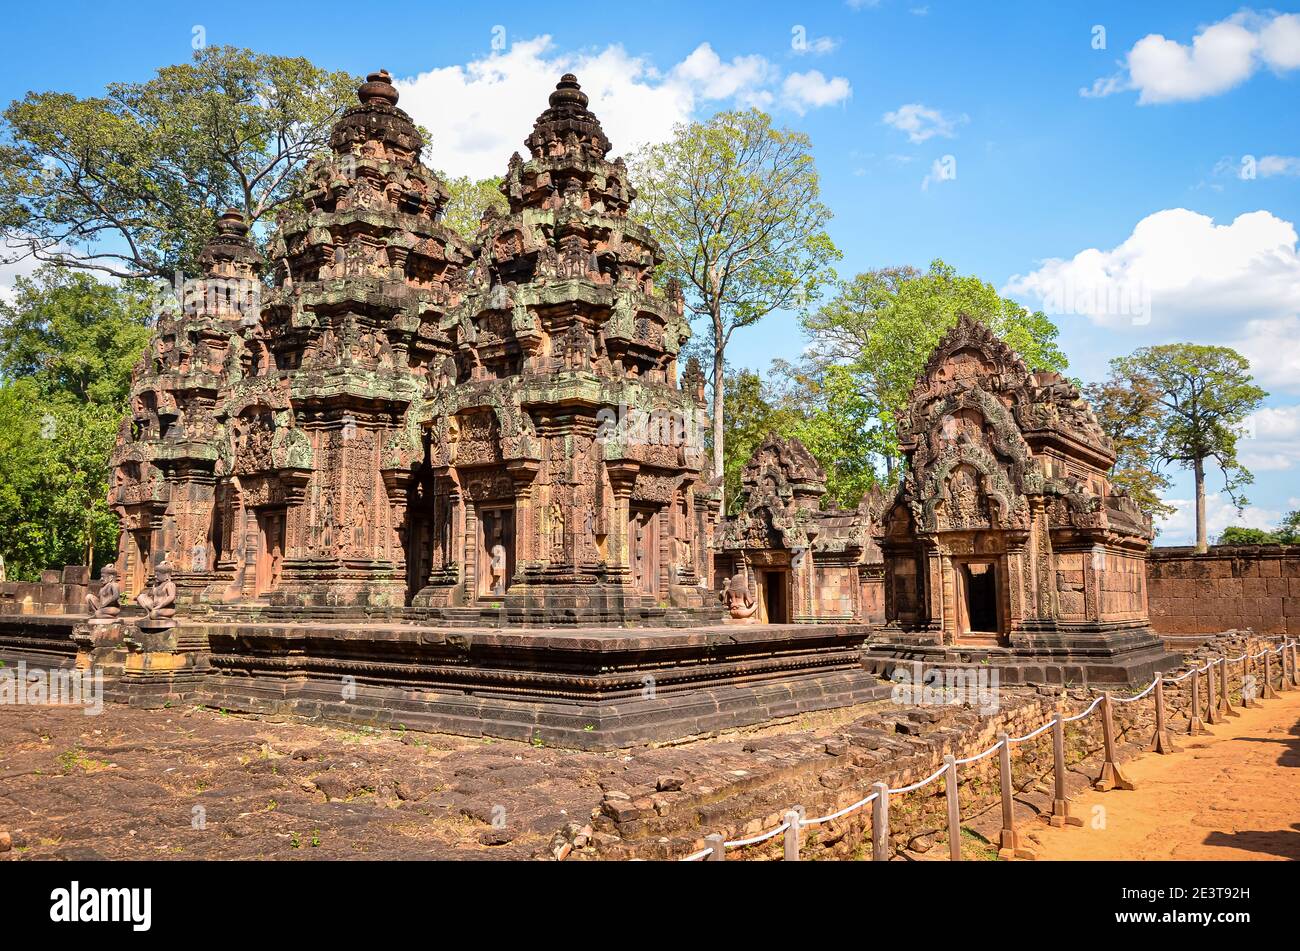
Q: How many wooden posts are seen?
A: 15